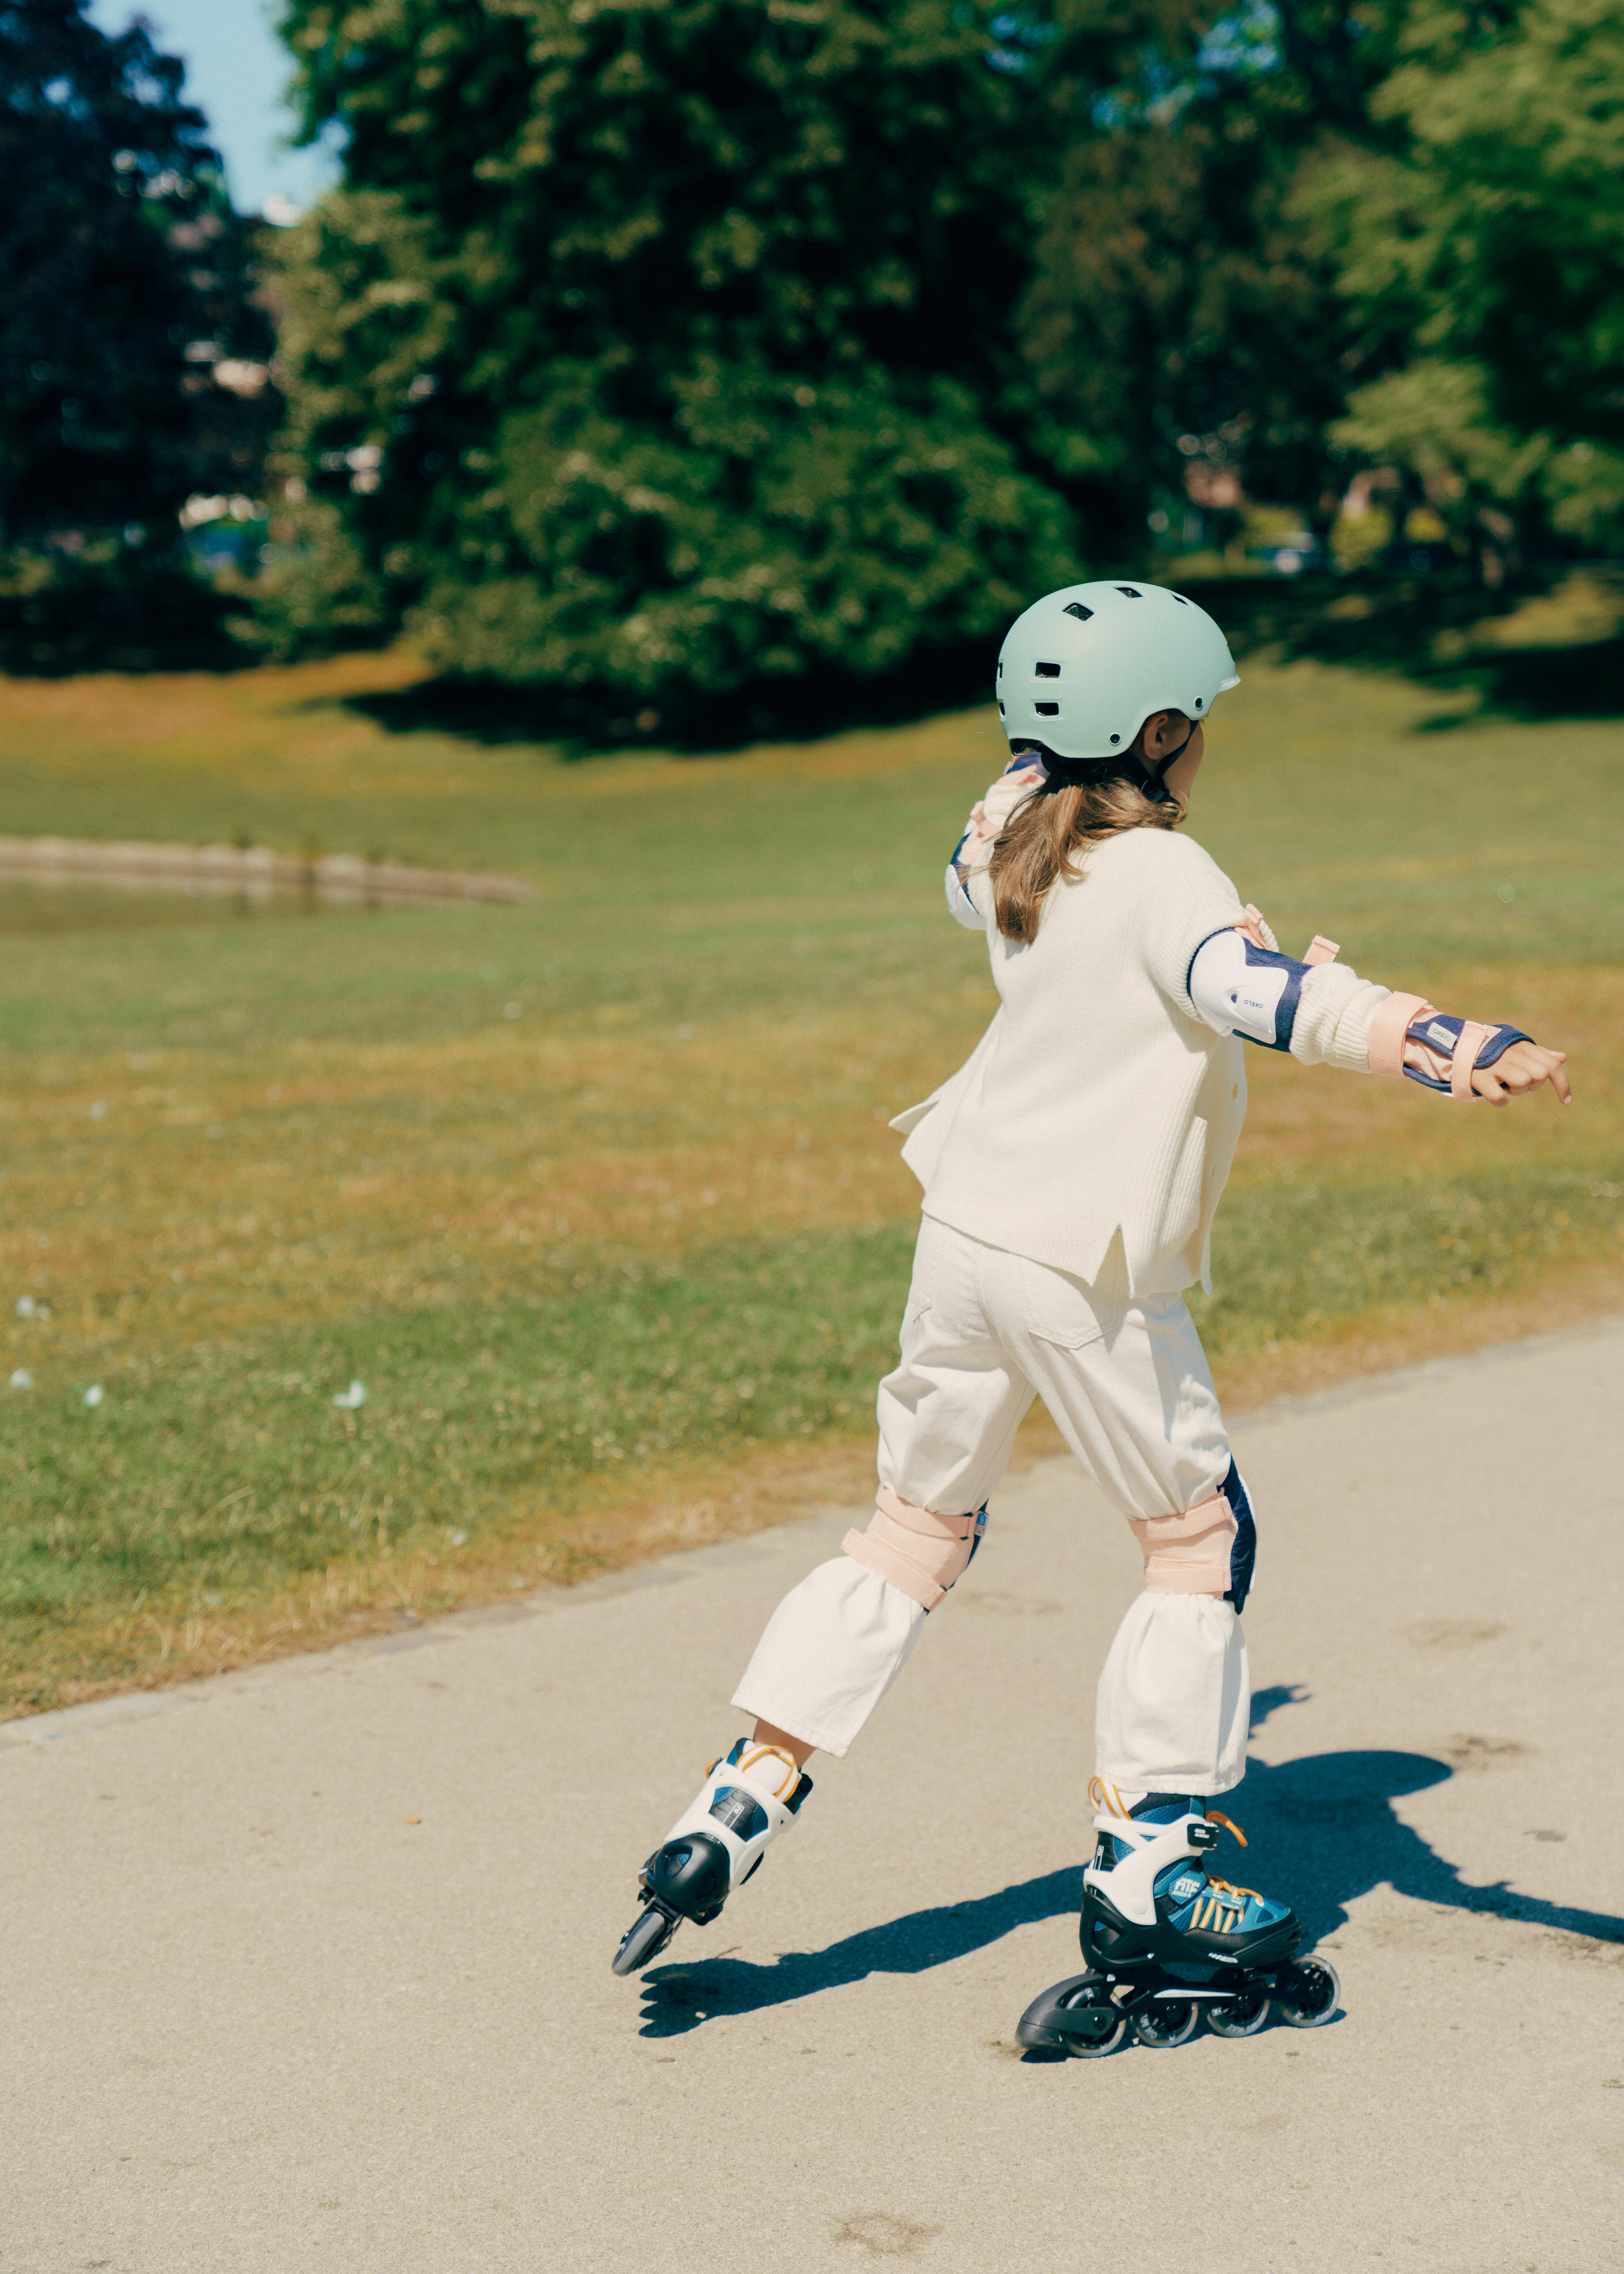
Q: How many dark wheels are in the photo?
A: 5